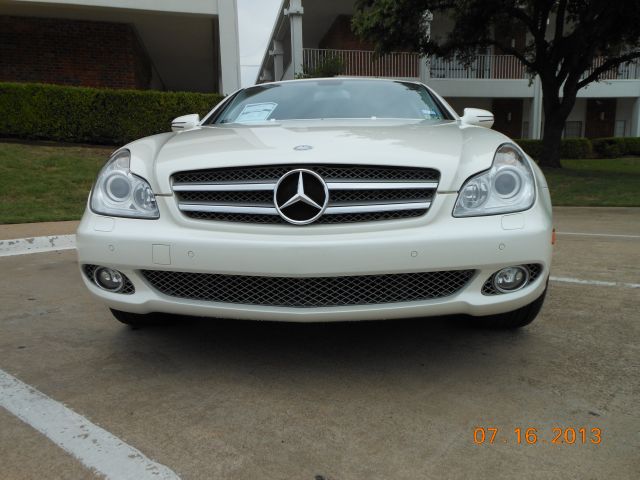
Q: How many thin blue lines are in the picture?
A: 0